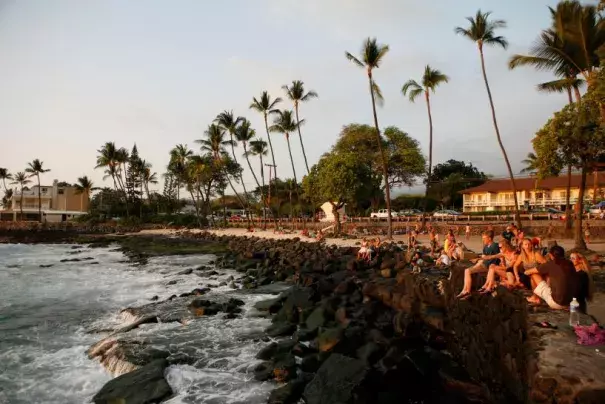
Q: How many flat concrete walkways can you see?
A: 1